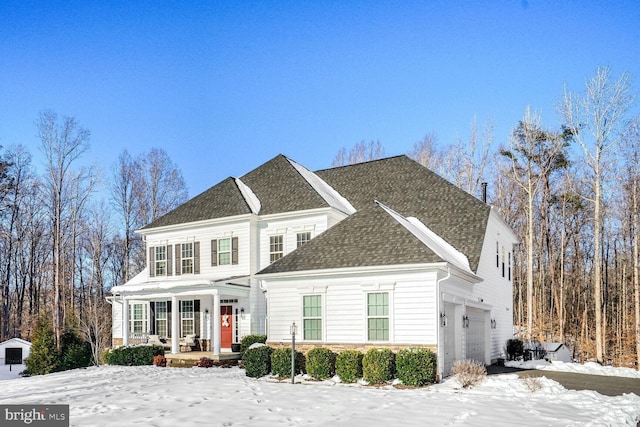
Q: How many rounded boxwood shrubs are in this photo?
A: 6